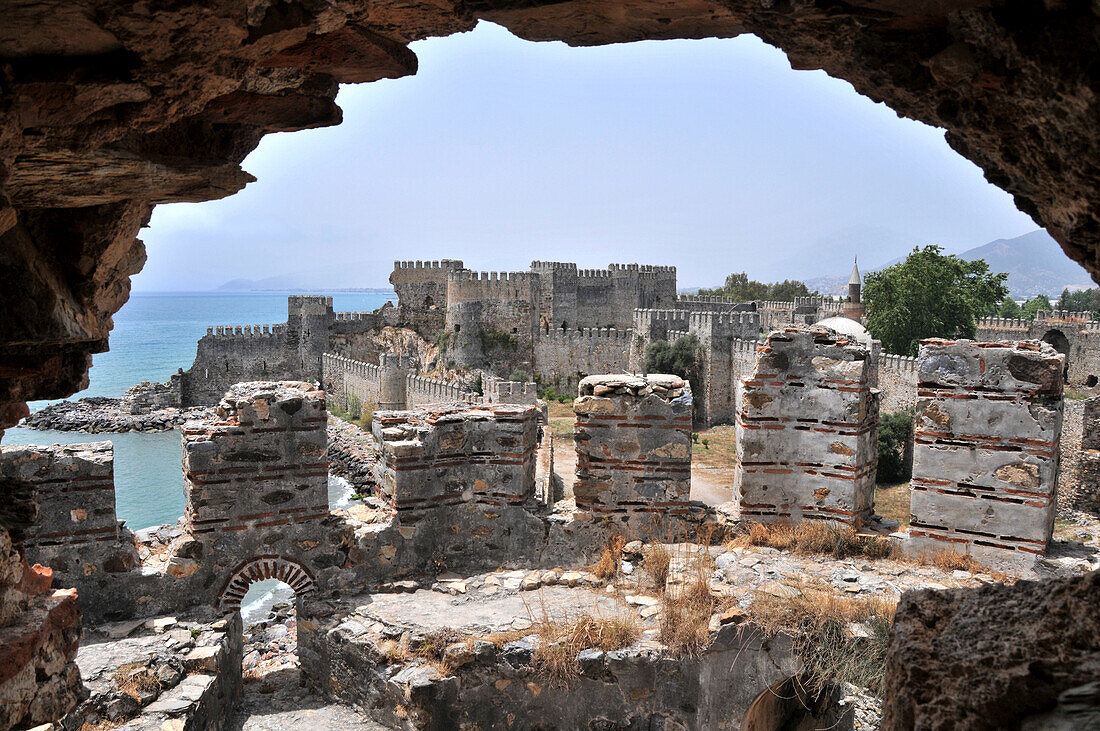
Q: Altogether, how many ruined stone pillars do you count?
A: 6